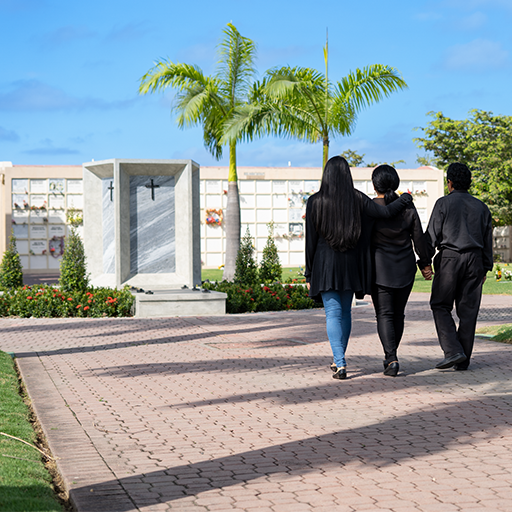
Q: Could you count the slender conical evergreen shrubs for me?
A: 4